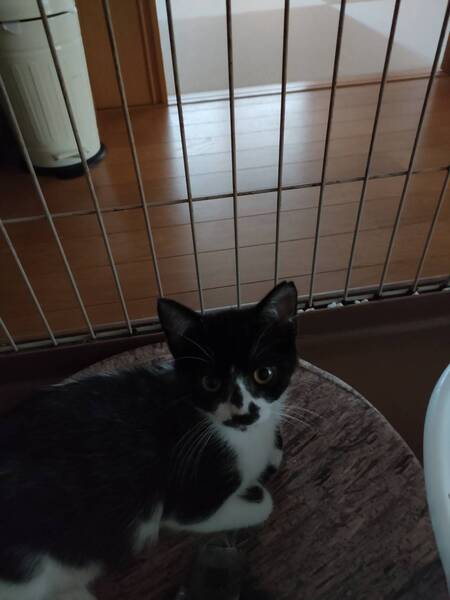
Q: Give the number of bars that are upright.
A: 12